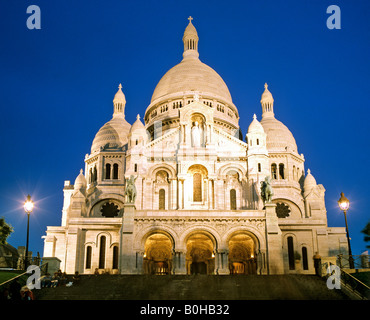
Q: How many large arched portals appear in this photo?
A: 3